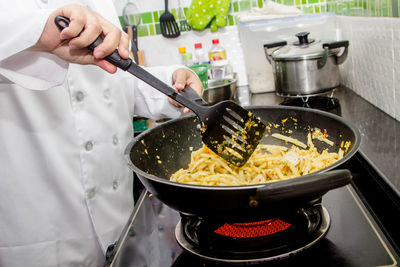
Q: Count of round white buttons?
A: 6